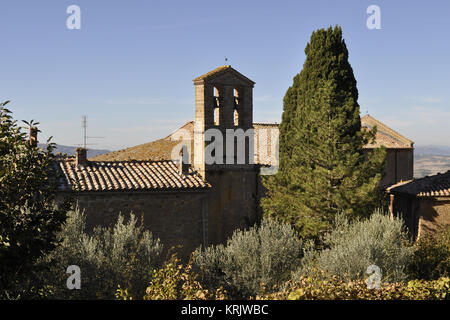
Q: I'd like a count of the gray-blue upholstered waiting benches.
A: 0